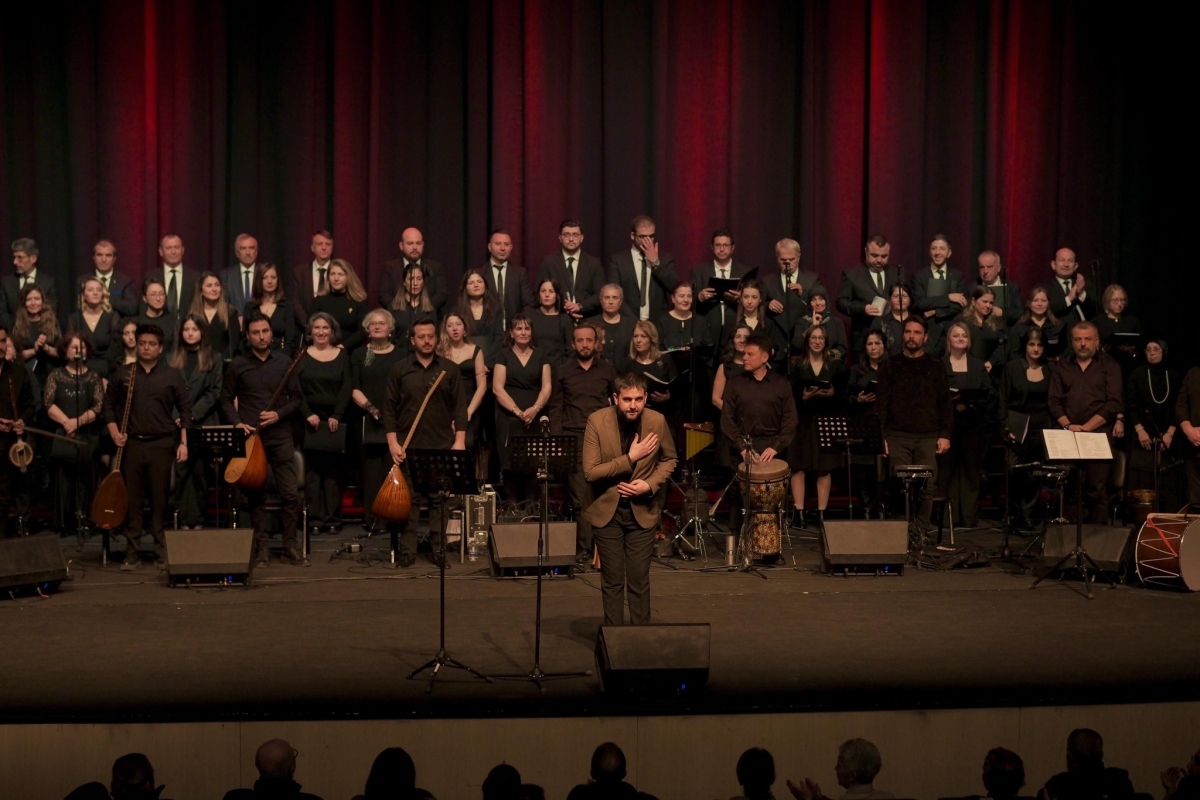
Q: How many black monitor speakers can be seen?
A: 6